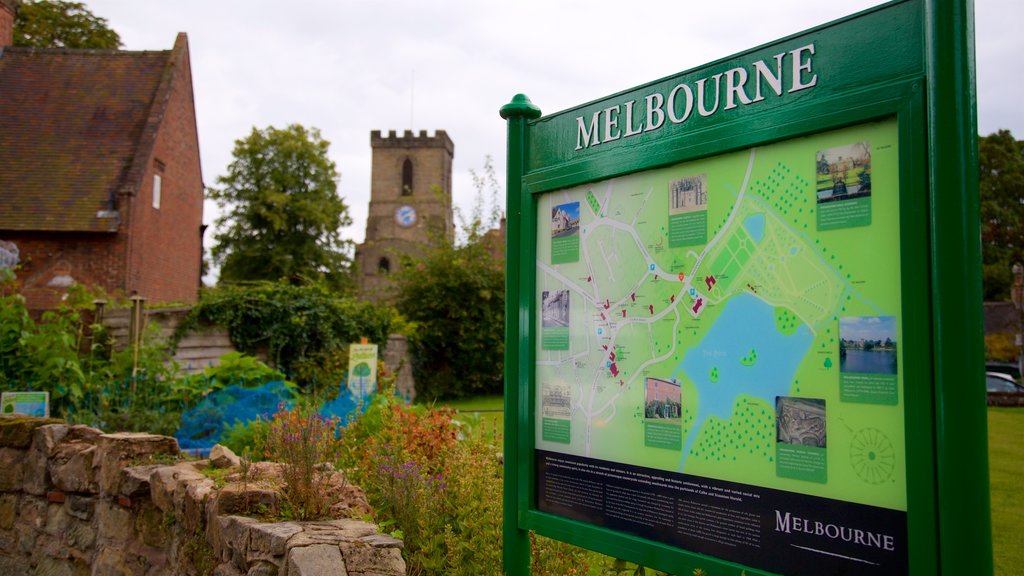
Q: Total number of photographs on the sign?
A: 8